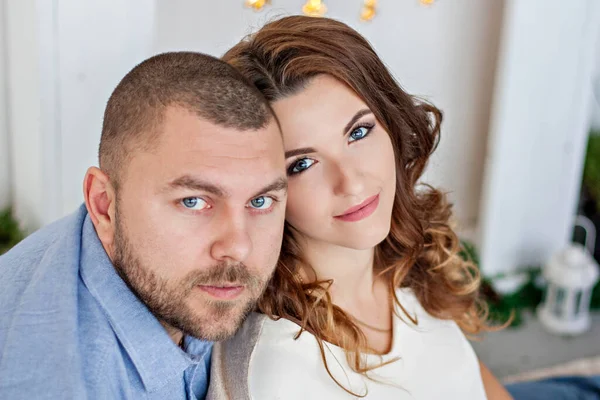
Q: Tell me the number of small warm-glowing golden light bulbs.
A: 4